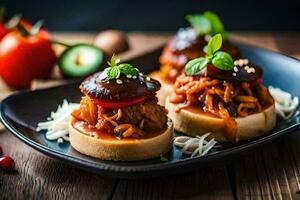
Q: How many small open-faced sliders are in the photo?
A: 3